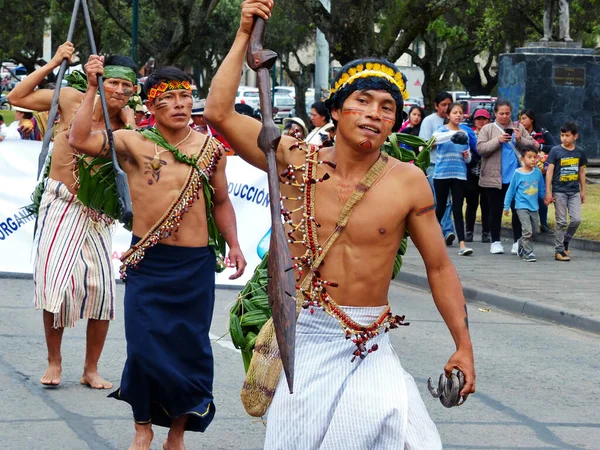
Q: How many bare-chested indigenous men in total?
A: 3